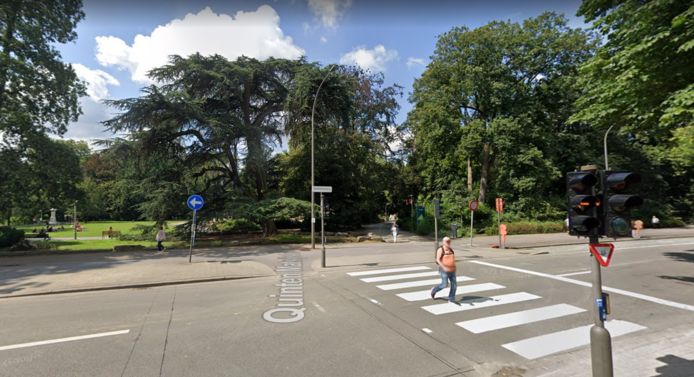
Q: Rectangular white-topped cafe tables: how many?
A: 0